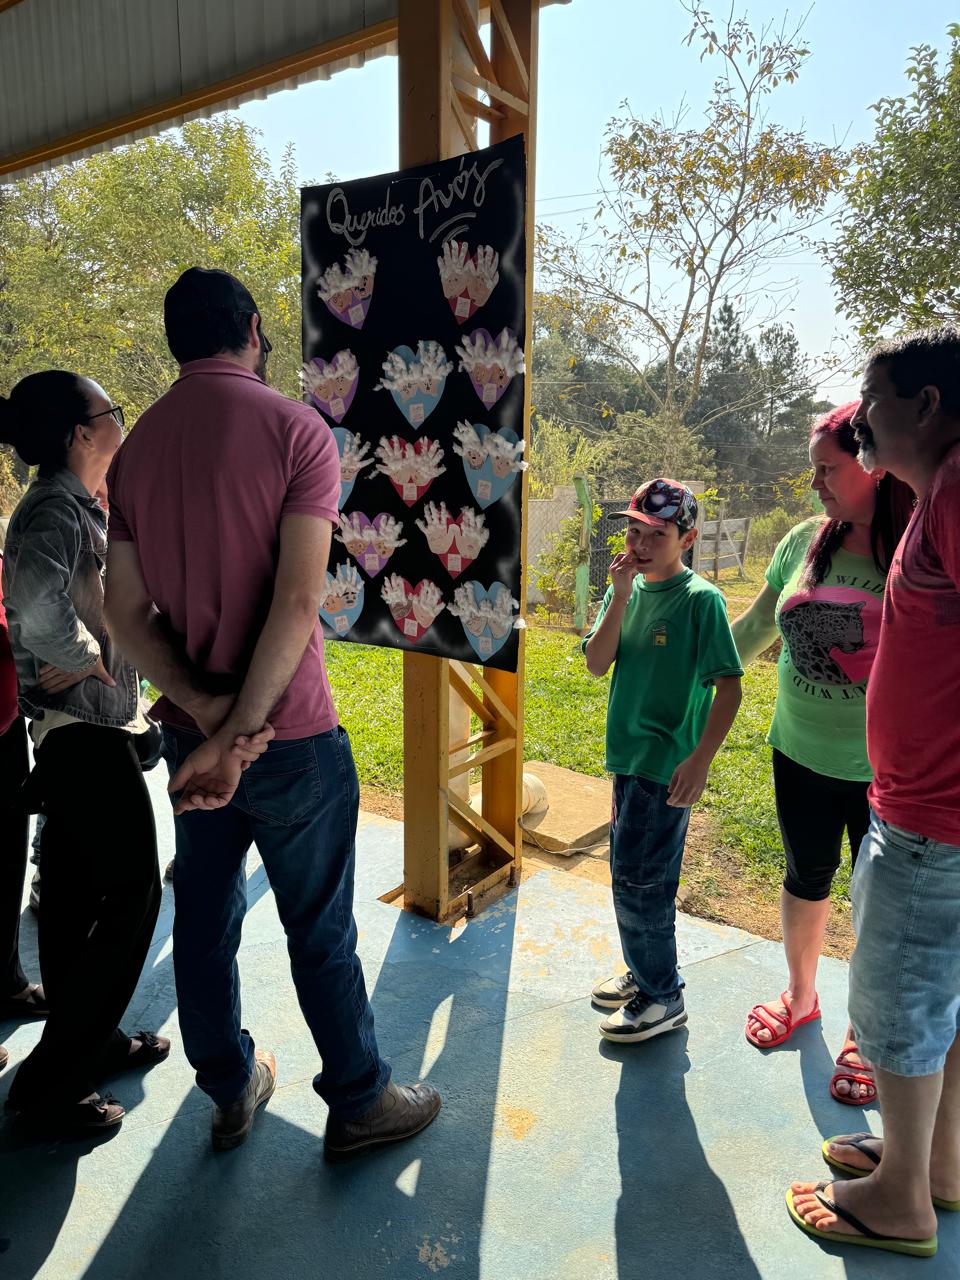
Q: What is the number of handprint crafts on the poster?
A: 13